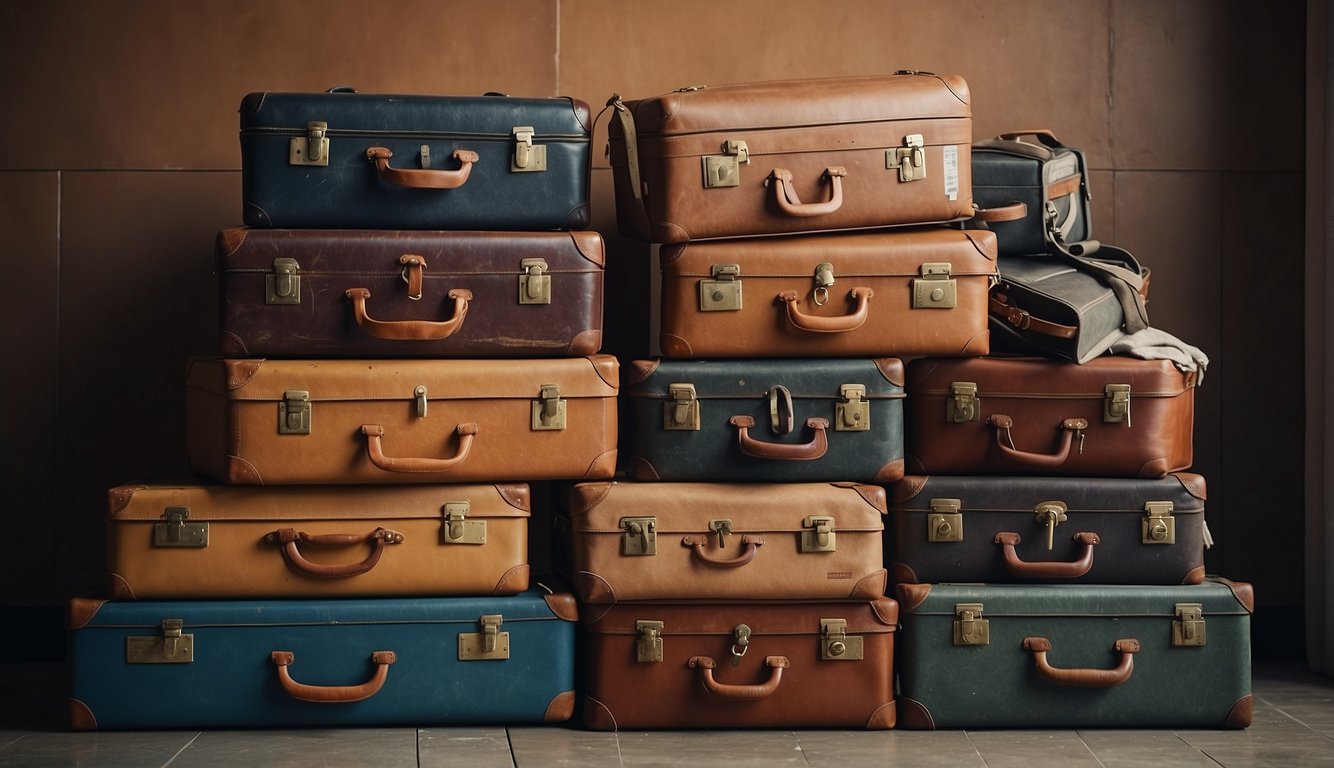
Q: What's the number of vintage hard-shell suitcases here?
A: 13